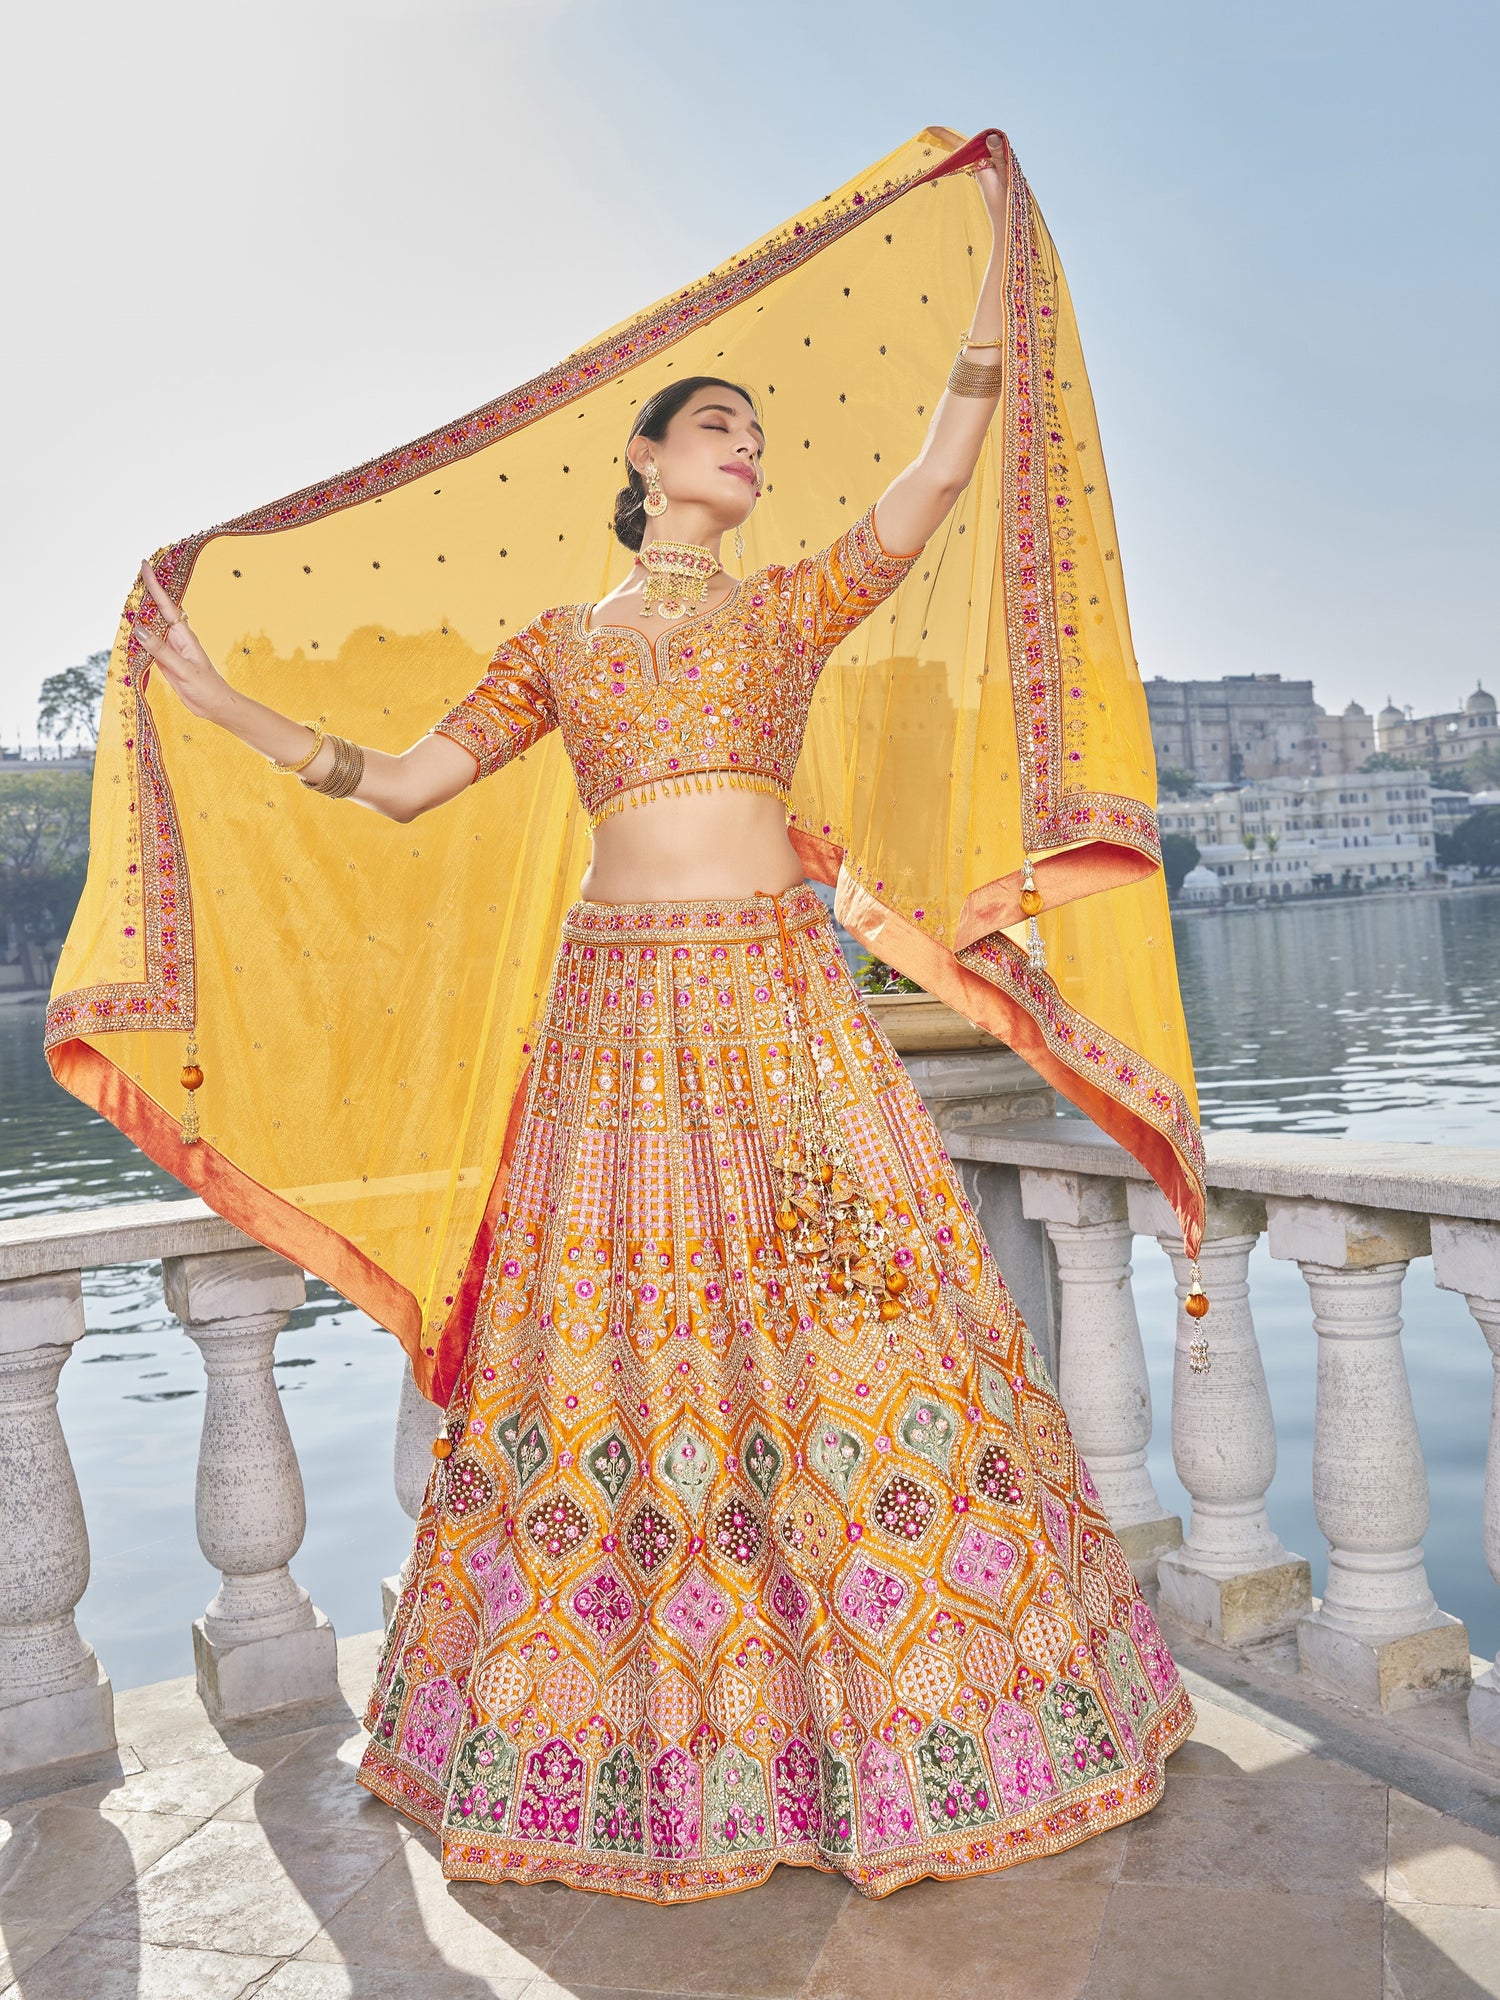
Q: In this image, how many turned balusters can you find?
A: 7